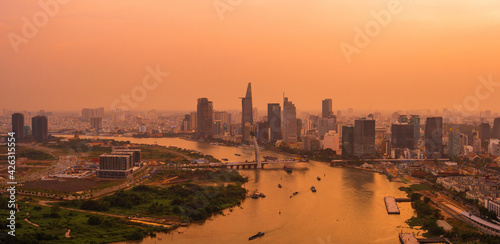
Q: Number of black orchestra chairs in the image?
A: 0